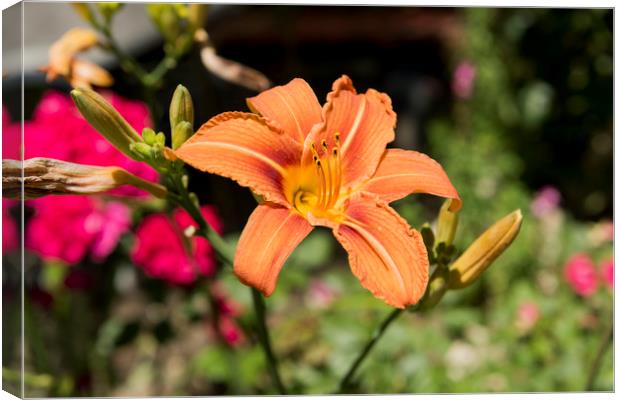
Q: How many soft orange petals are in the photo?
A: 6